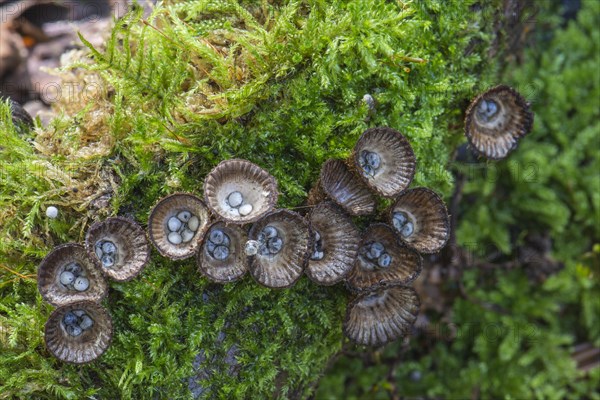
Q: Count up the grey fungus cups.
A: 14